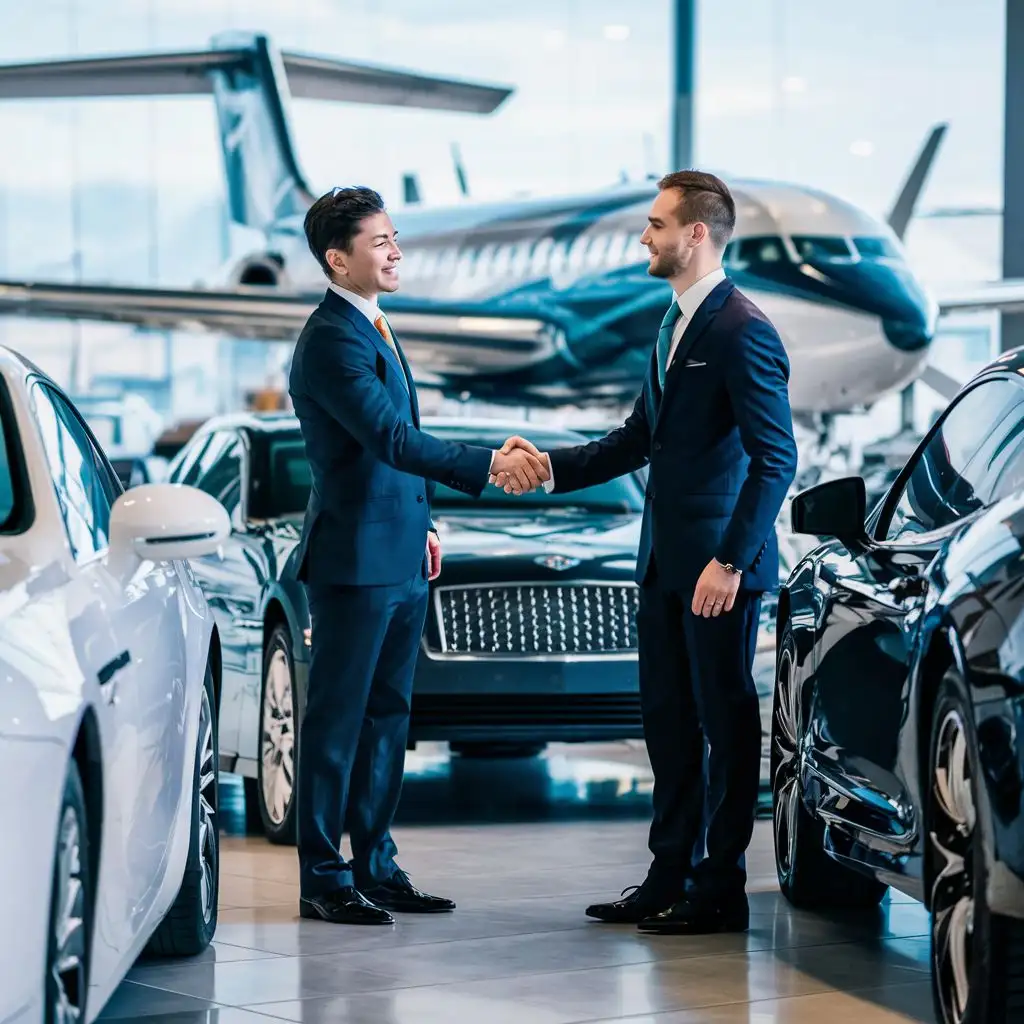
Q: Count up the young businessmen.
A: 2